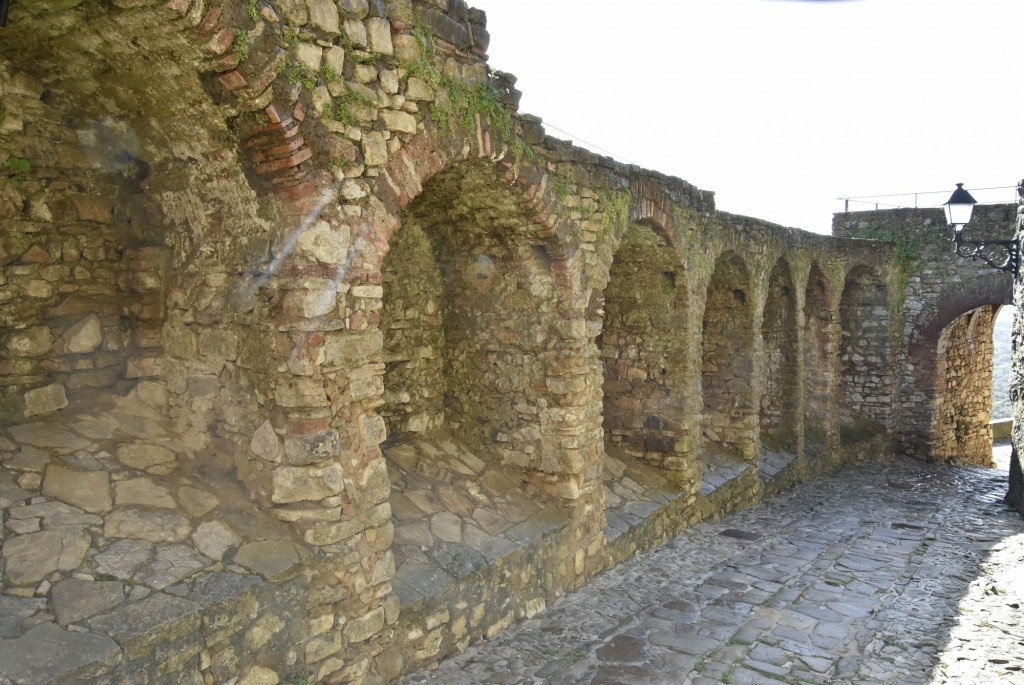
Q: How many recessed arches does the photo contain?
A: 7